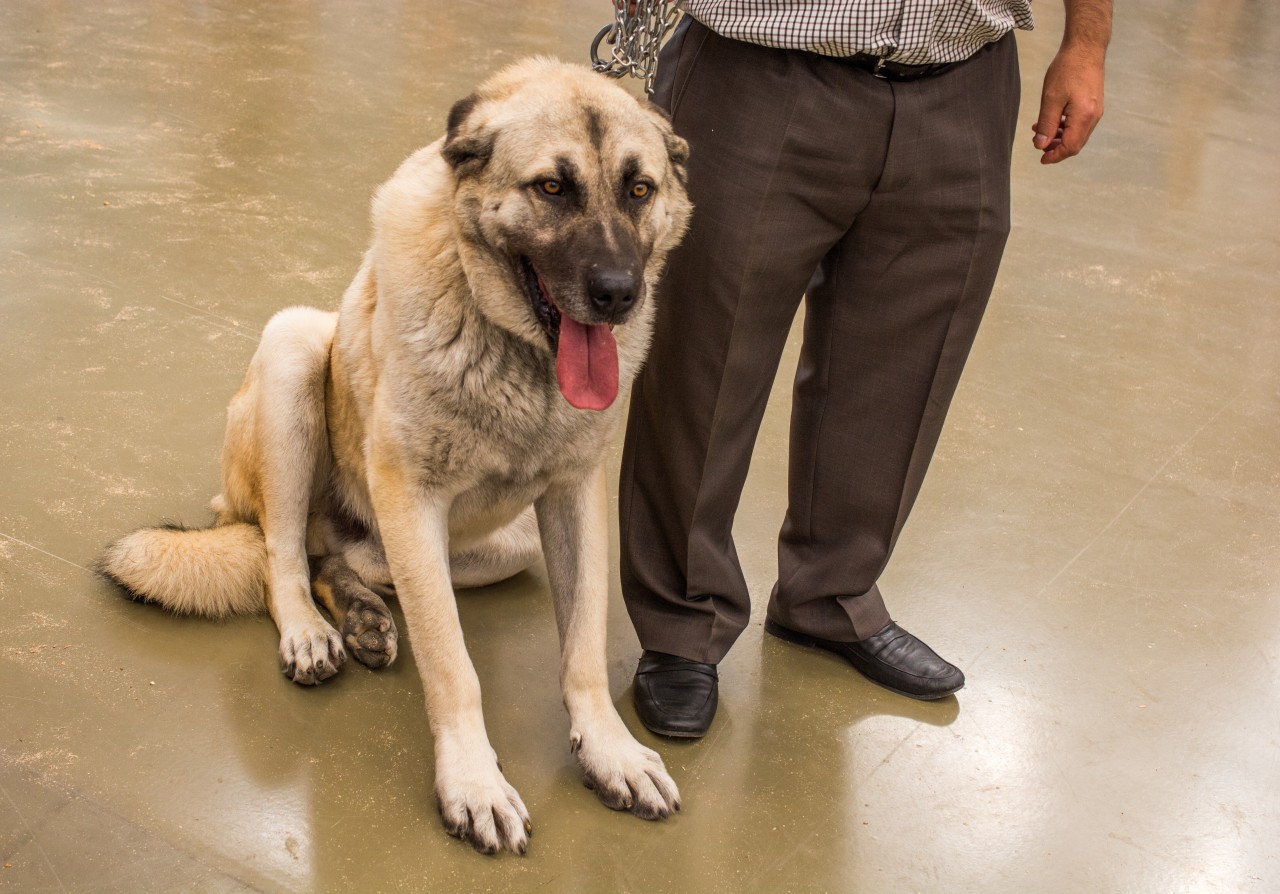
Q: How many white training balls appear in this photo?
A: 0